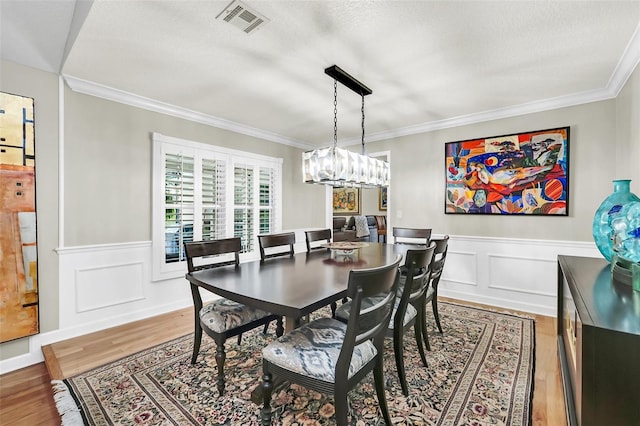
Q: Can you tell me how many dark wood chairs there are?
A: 7